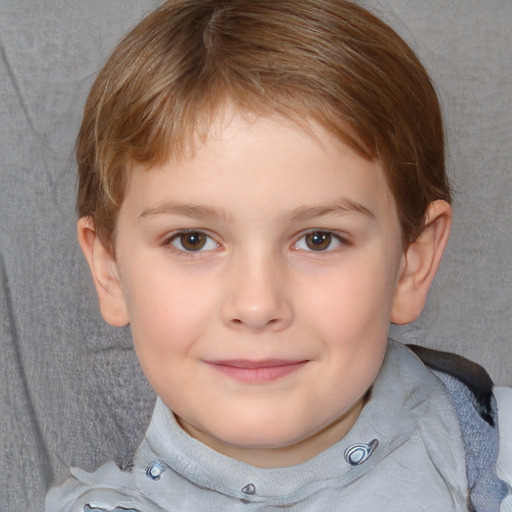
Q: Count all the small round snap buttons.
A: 3